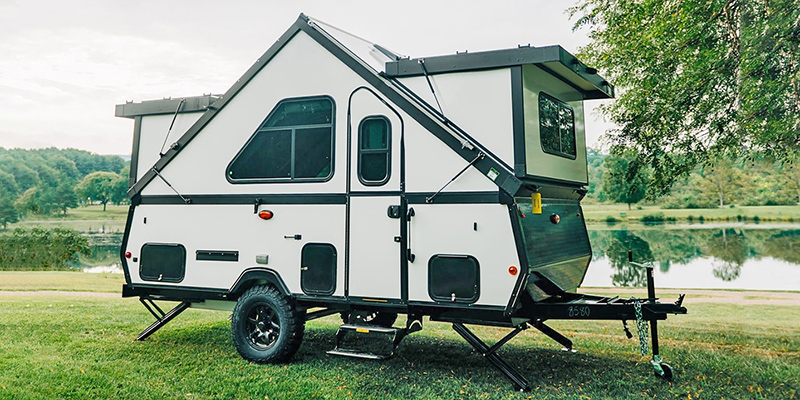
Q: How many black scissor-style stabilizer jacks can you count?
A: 3